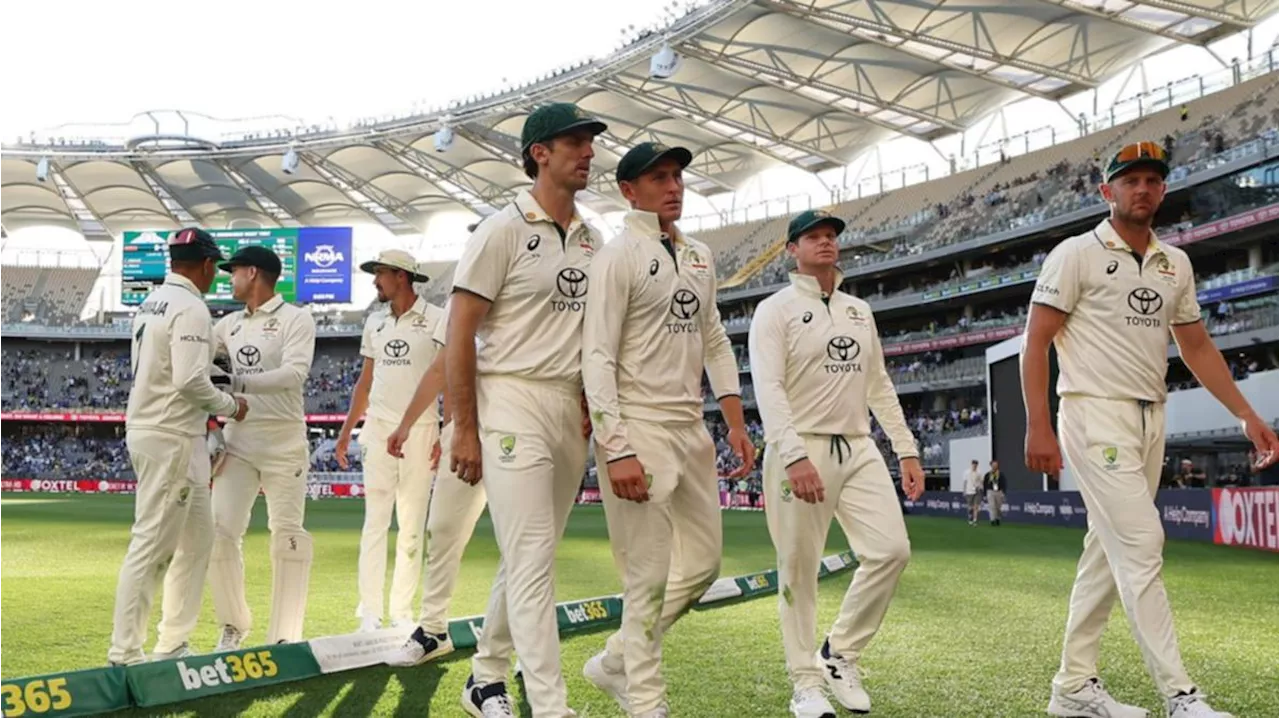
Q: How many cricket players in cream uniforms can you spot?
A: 8